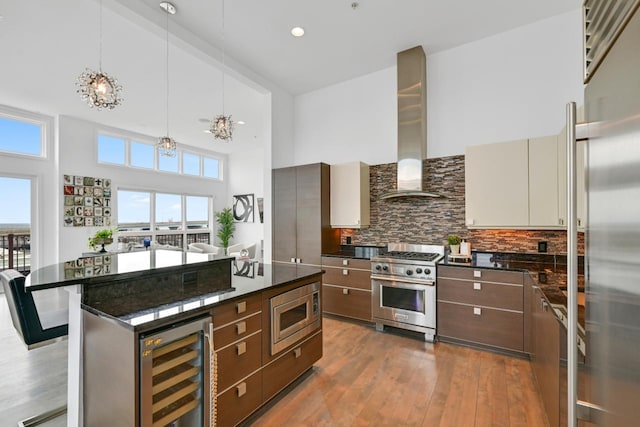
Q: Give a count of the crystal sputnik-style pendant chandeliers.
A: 3